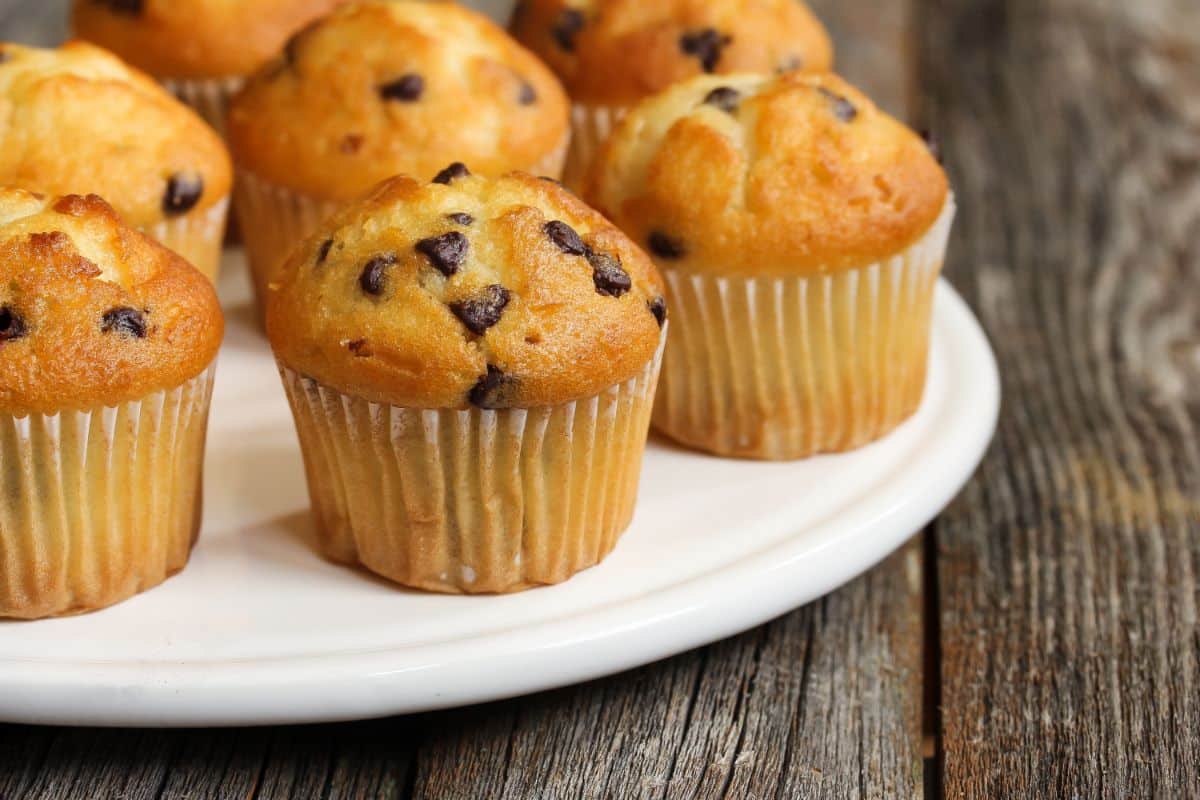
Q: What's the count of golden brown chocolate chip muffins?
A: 7